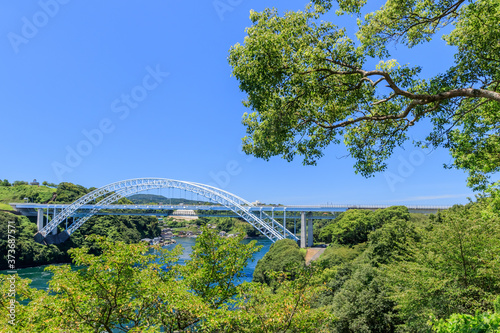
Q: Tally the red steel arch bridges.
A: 0